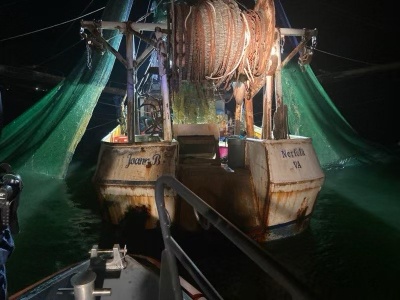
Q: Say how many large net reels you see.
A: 1